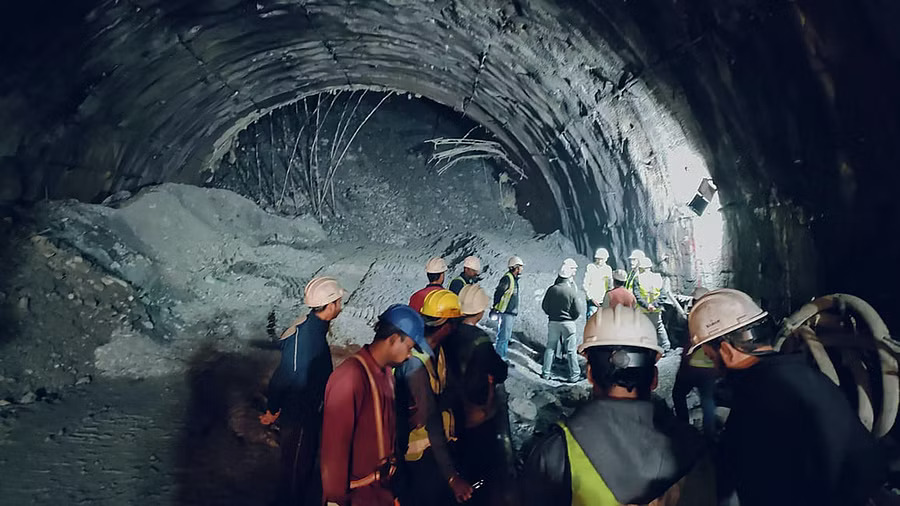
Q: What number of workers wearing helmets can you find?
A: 15